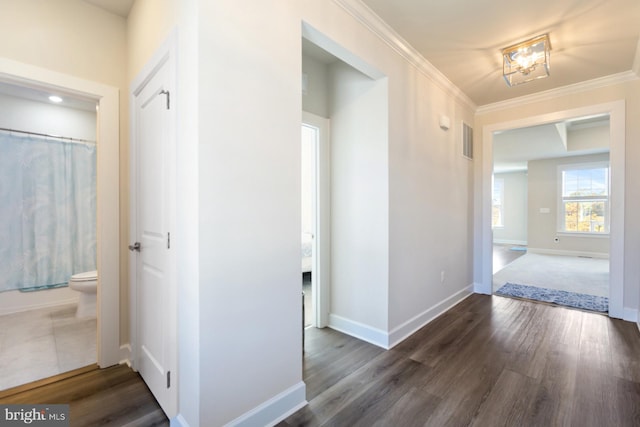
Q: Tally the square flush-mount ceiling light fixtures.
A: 1